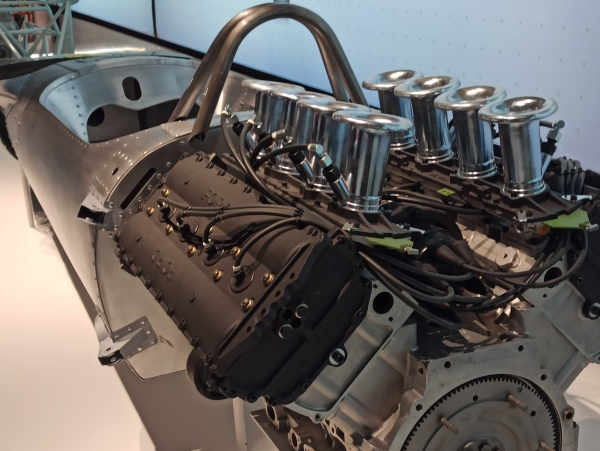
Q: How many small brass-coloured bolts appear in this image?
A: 9